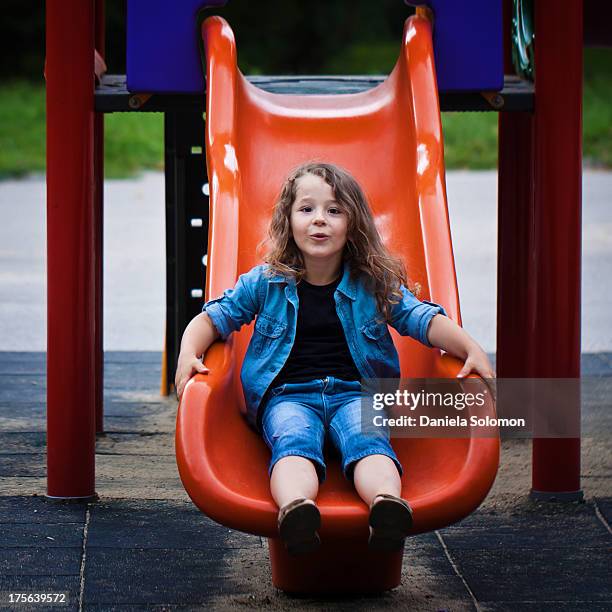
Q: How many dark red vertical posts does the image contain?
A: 4